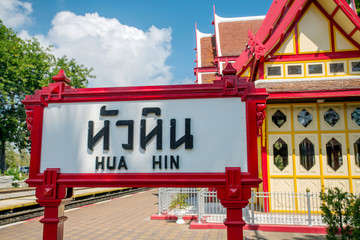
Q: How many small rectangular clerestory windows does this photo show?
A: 5